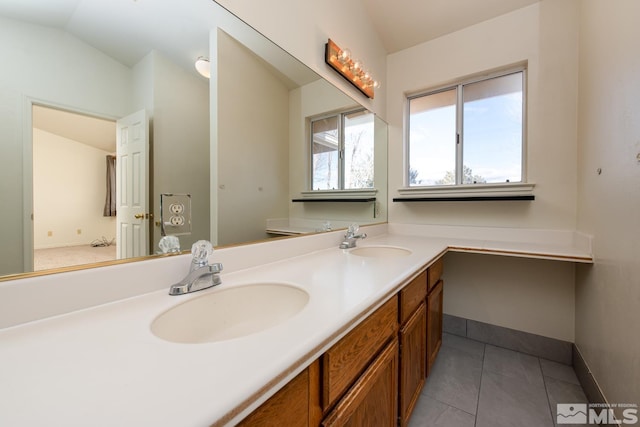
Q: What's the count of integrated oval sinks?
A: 2